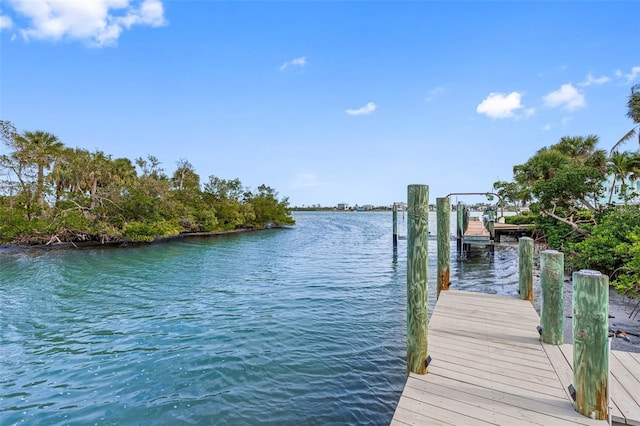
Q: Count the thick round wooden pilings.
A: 5